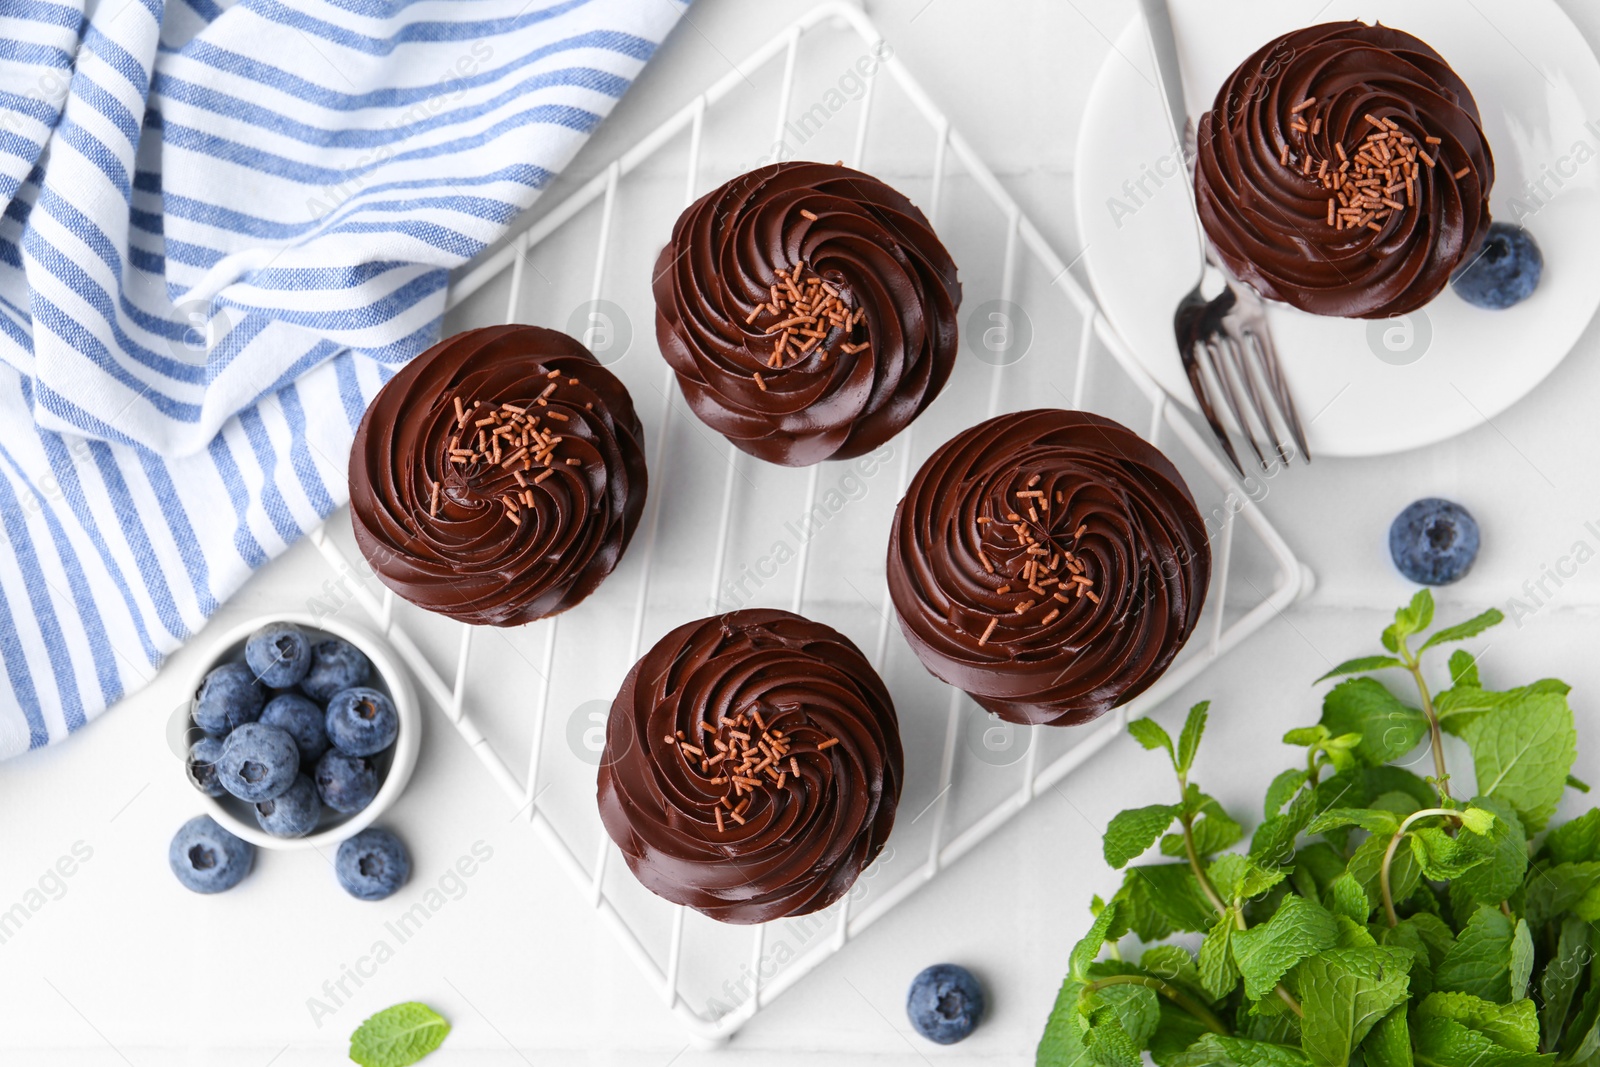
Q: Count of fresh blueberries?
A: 14